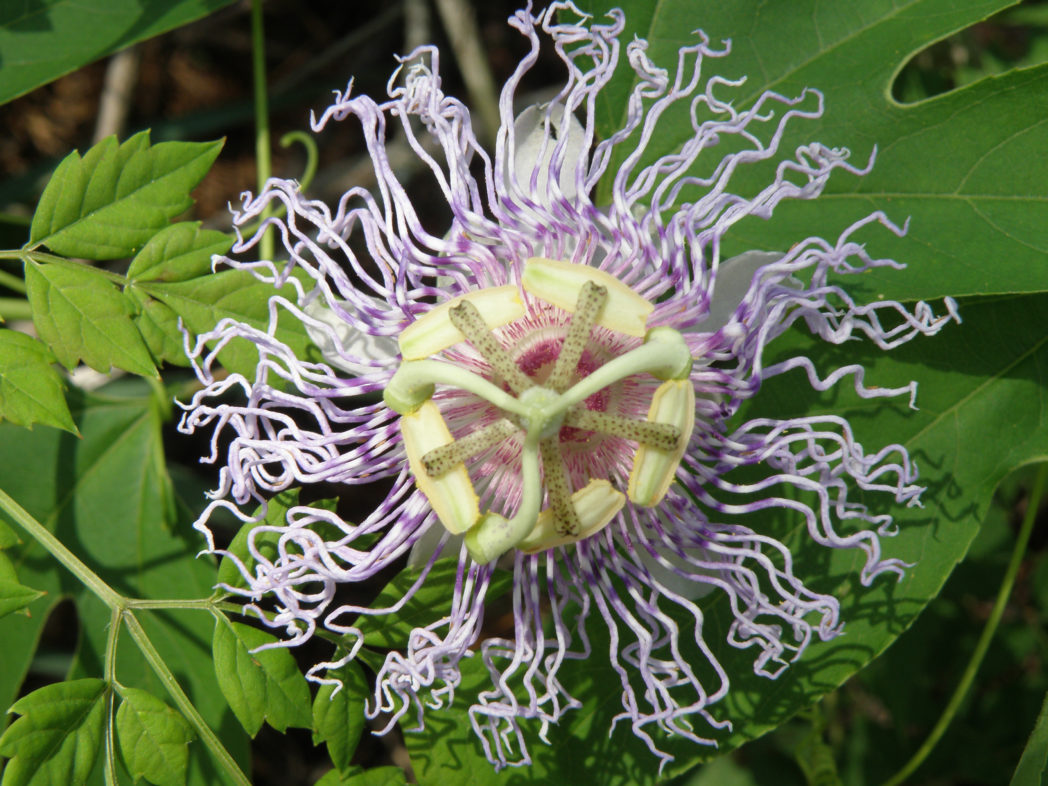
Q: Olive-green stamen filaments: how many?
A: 5